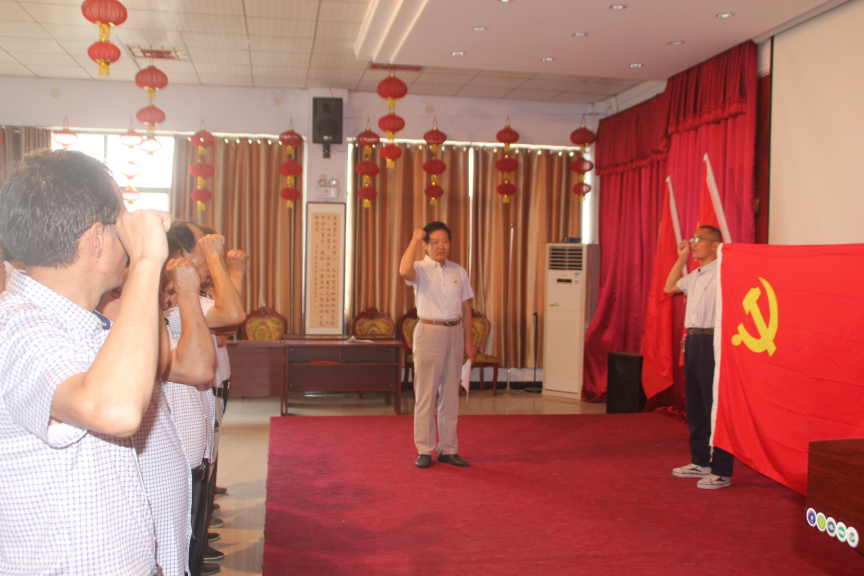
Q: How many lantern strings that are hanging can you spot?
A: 11